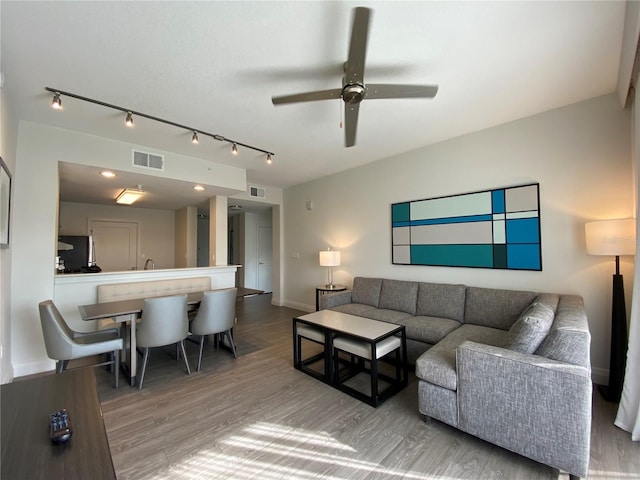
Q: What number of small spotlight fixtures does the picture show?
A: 5